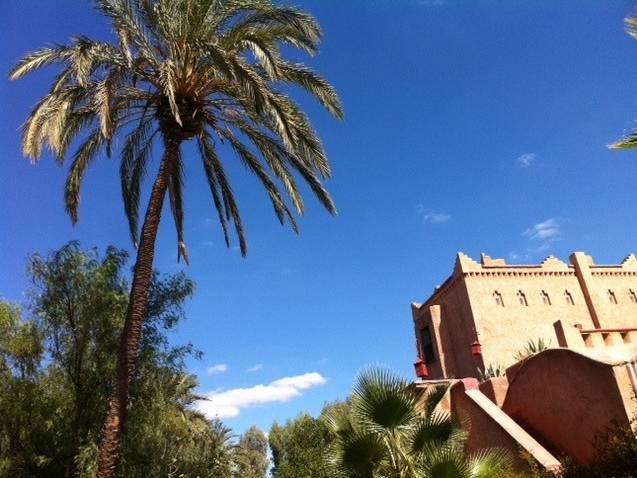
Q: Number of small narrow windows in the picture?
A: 6